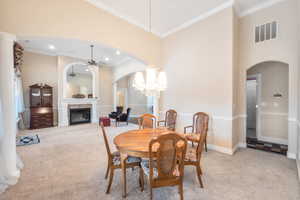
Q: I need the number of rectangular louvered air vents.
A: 1